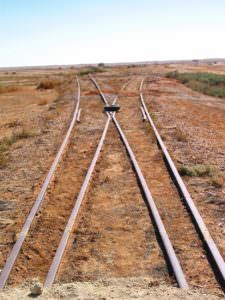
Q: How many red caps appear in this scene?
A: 0